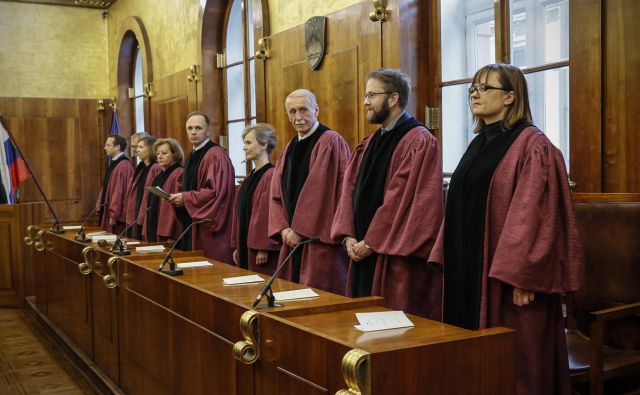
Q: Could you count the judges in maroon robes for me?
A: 9